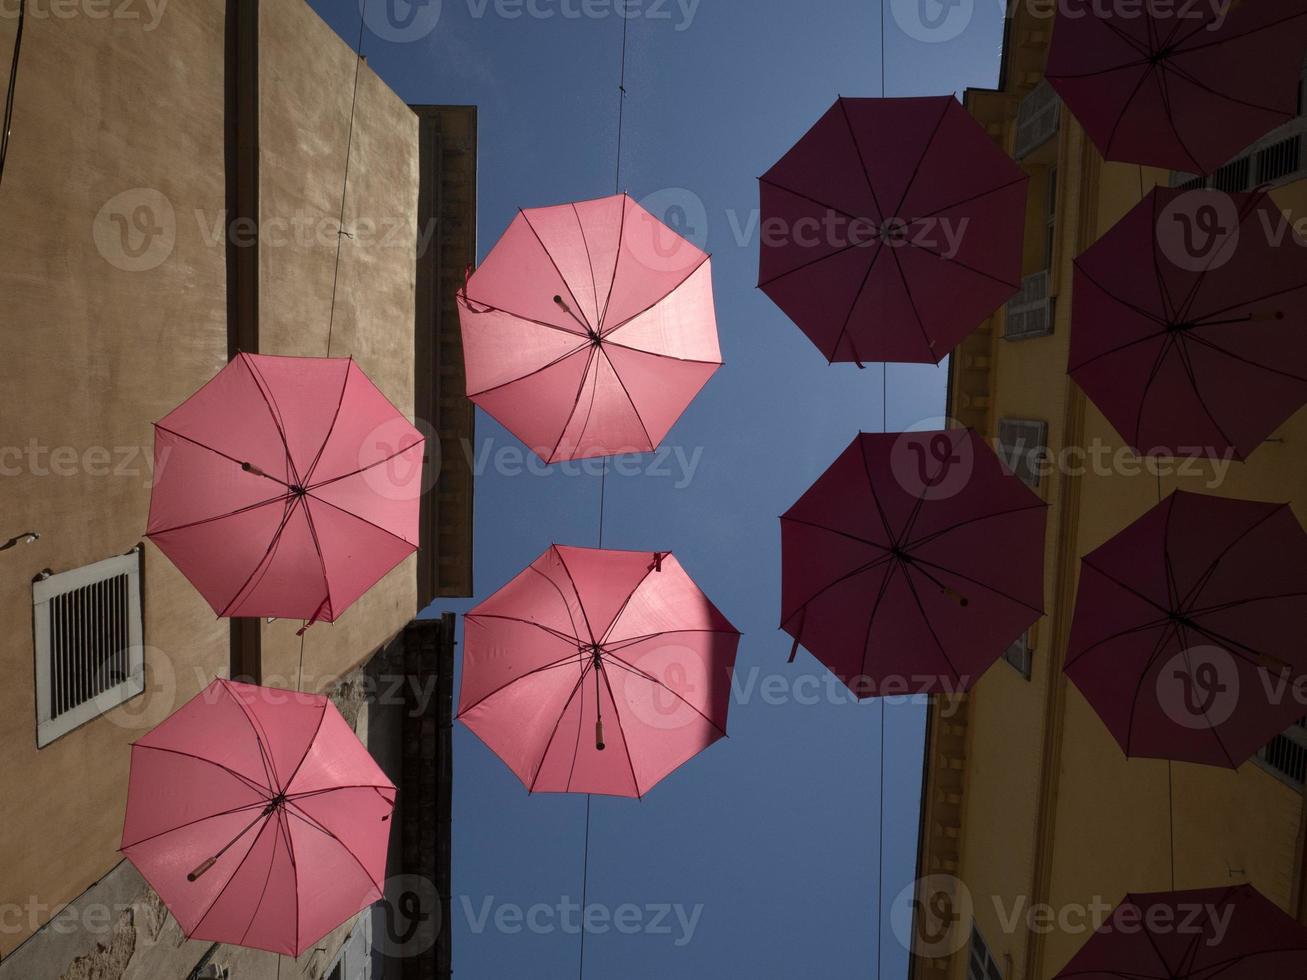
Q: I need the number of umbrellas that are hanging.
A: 10